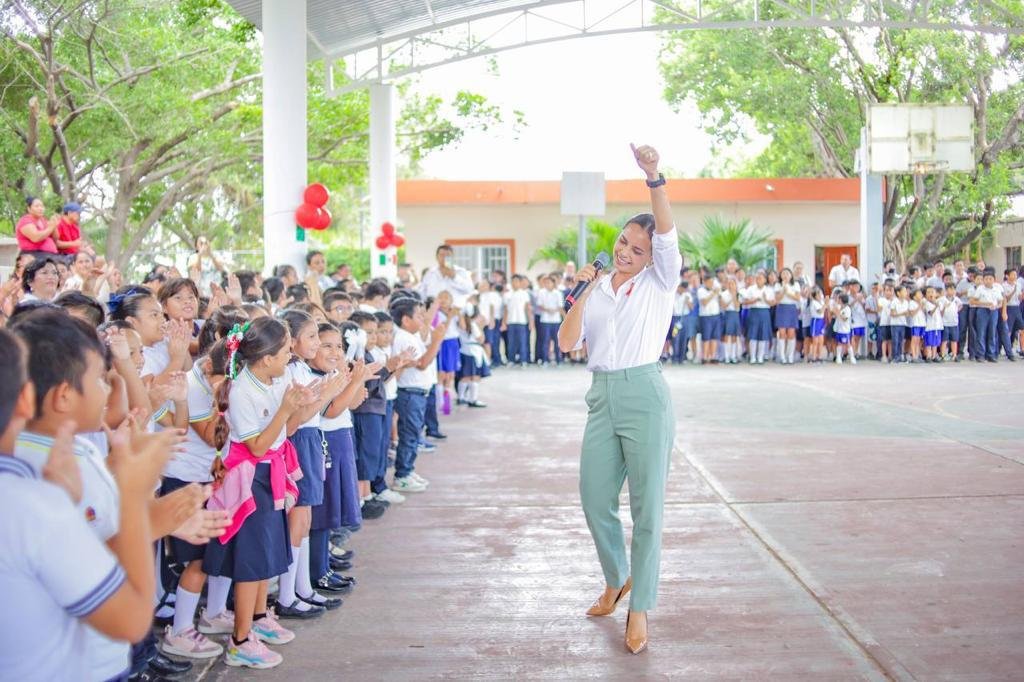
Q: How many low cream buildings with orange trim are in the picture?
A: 1